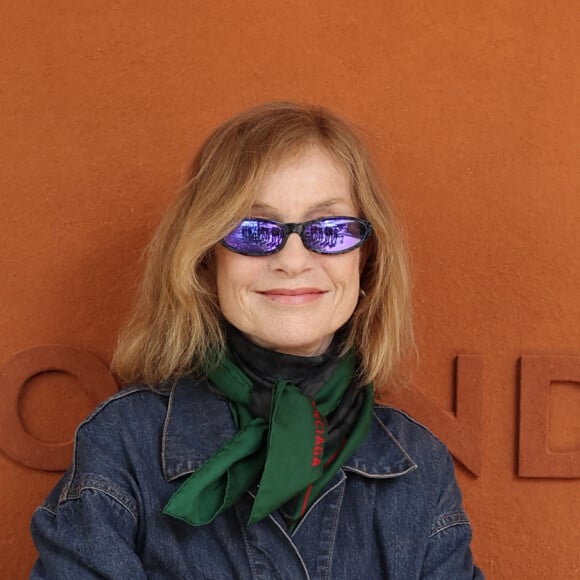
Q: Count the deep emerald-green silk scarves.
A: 1